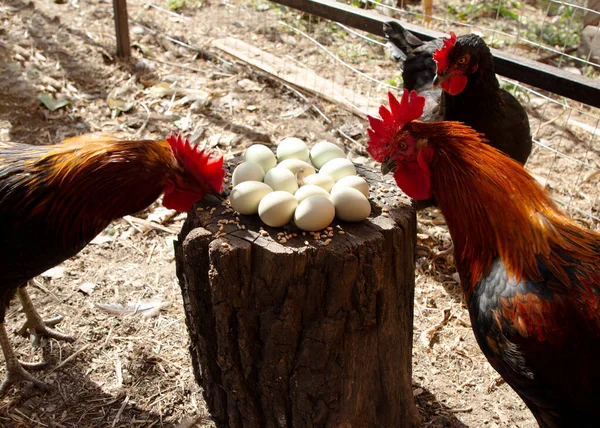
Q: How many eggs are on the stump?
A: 14